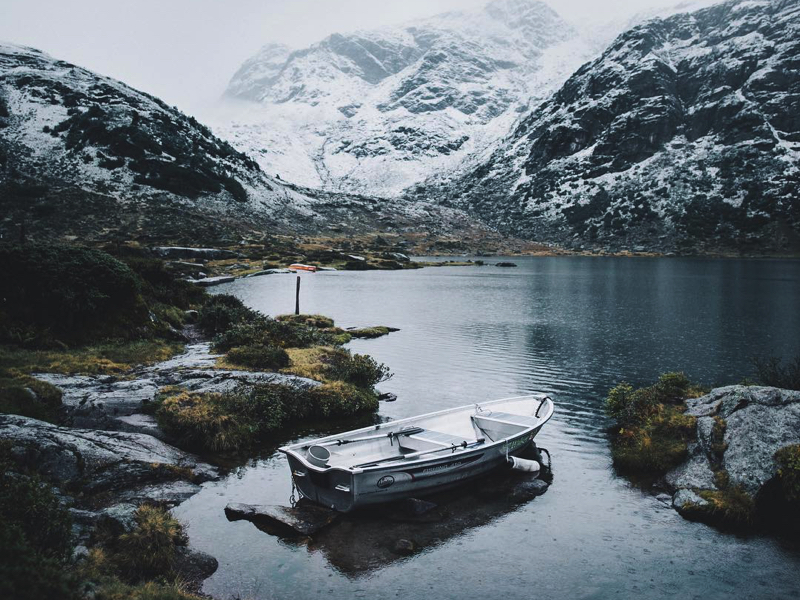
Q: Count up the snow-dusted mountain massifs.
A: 3